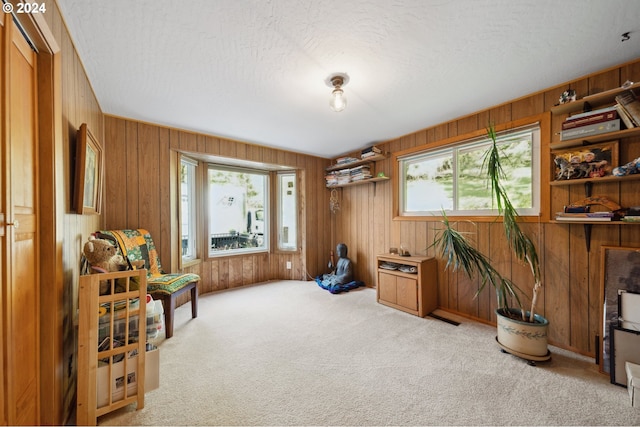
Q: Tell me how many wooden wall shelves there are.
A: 6